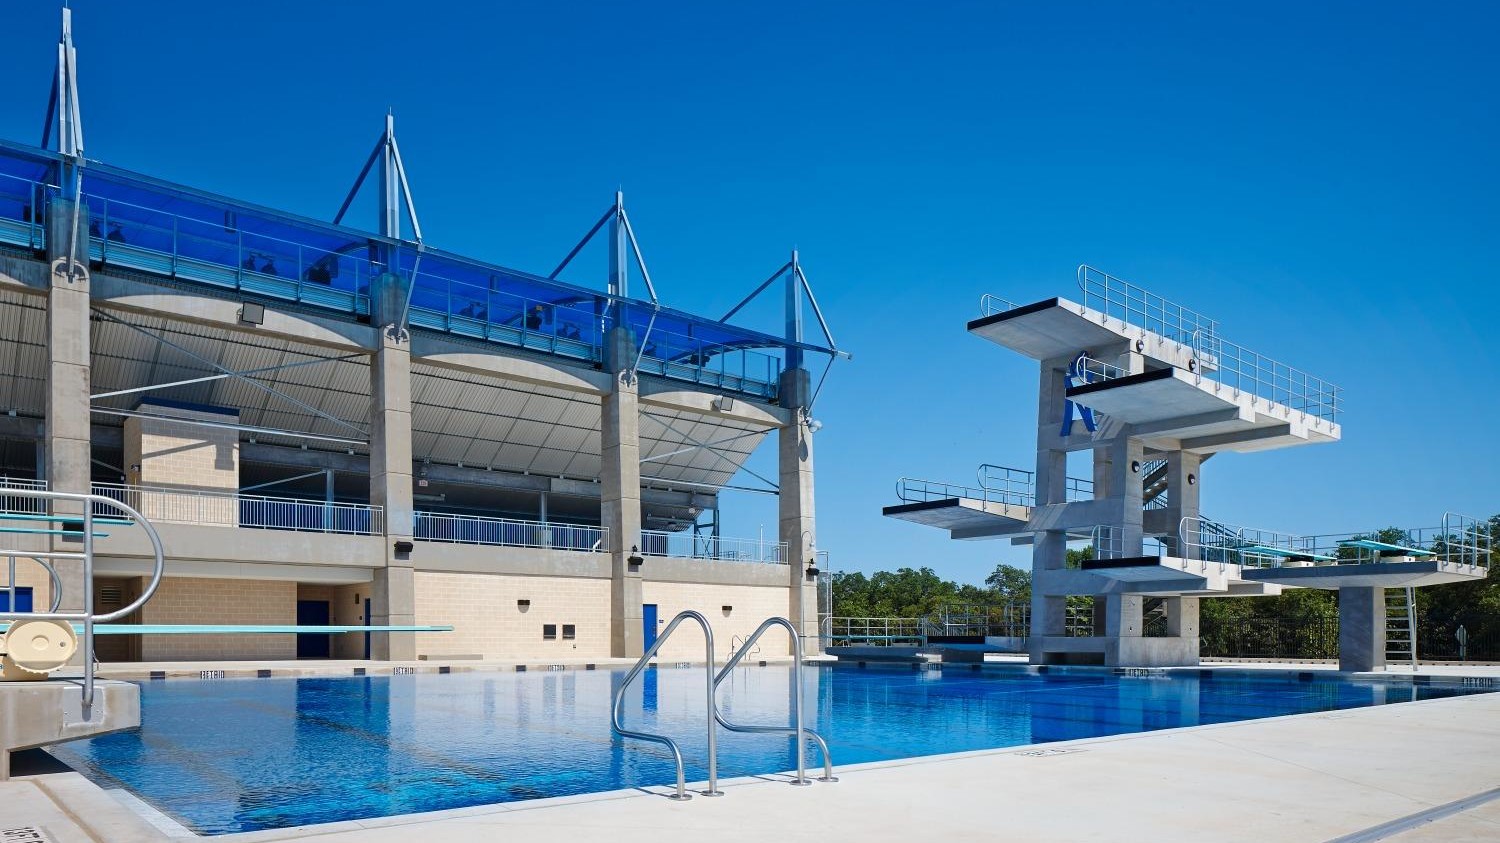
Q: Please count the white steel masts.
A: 4